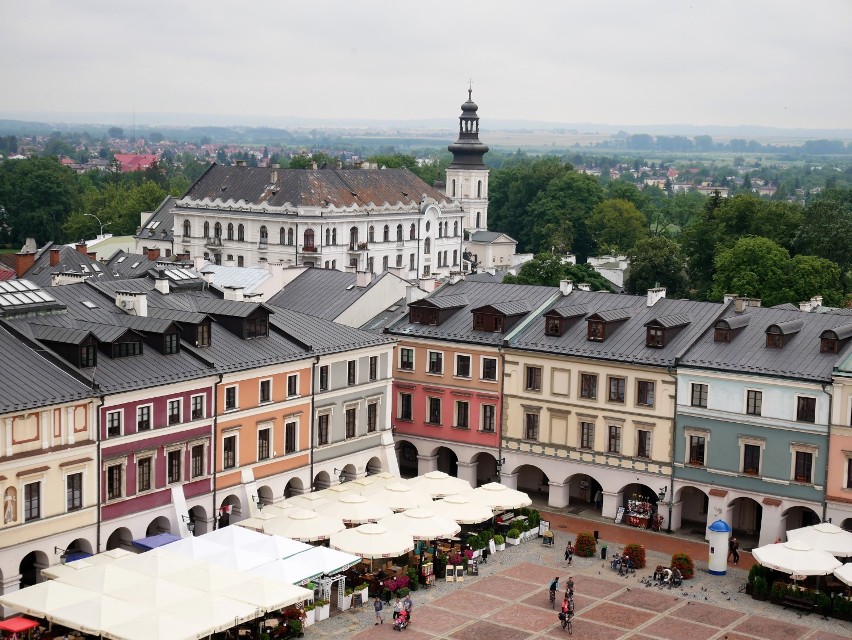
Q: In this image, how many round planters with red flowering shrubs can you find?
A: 3